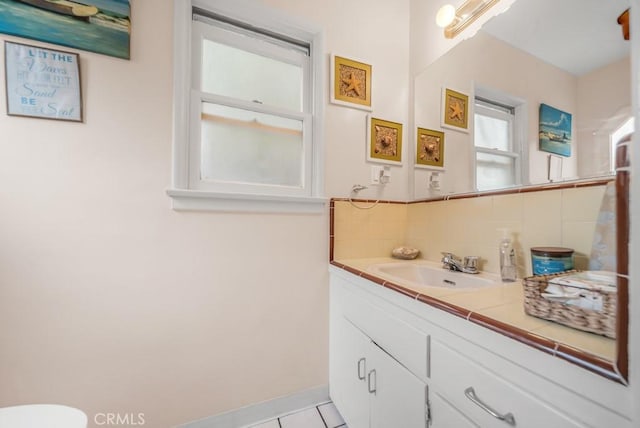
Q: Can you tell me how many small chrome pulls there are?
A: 2